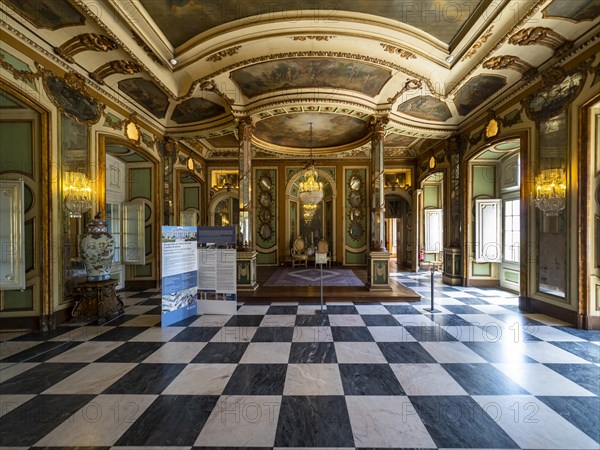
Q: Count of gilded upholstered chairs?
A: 2